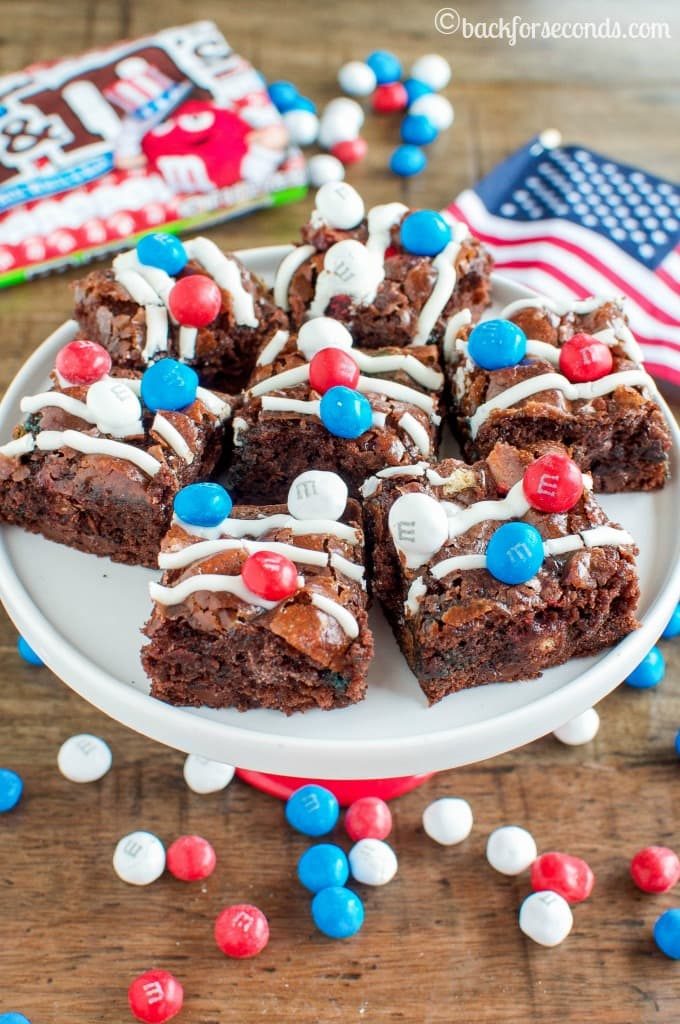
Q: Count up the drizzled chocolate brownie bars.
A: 7